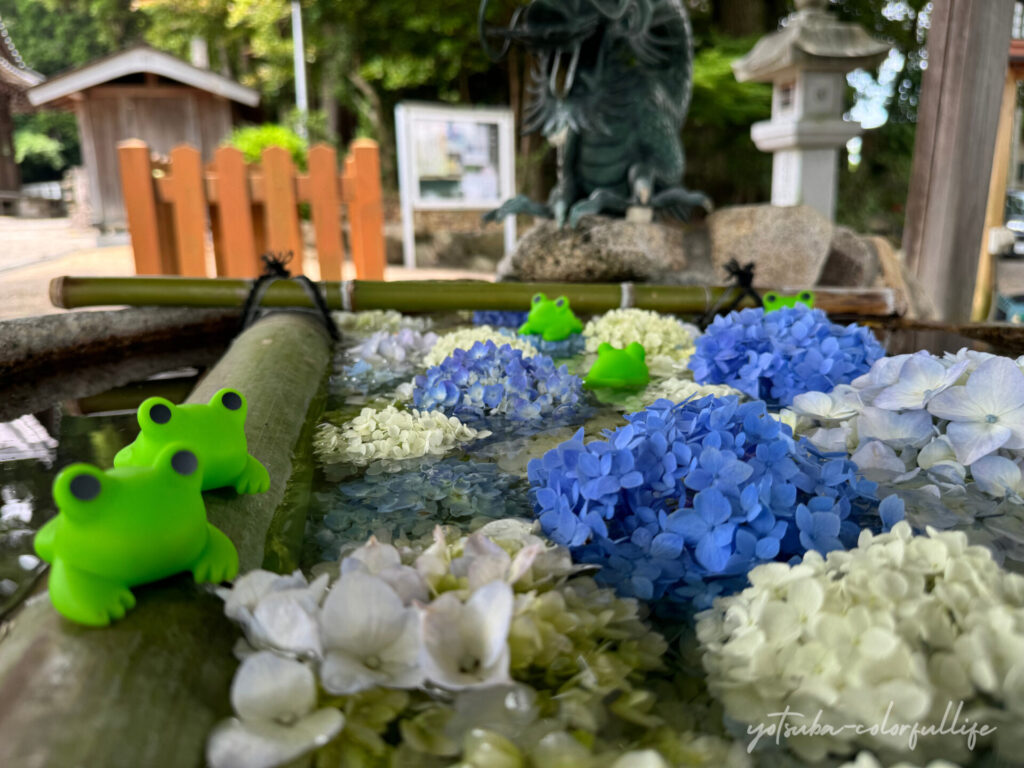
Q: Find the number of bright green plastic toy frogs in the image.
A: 5